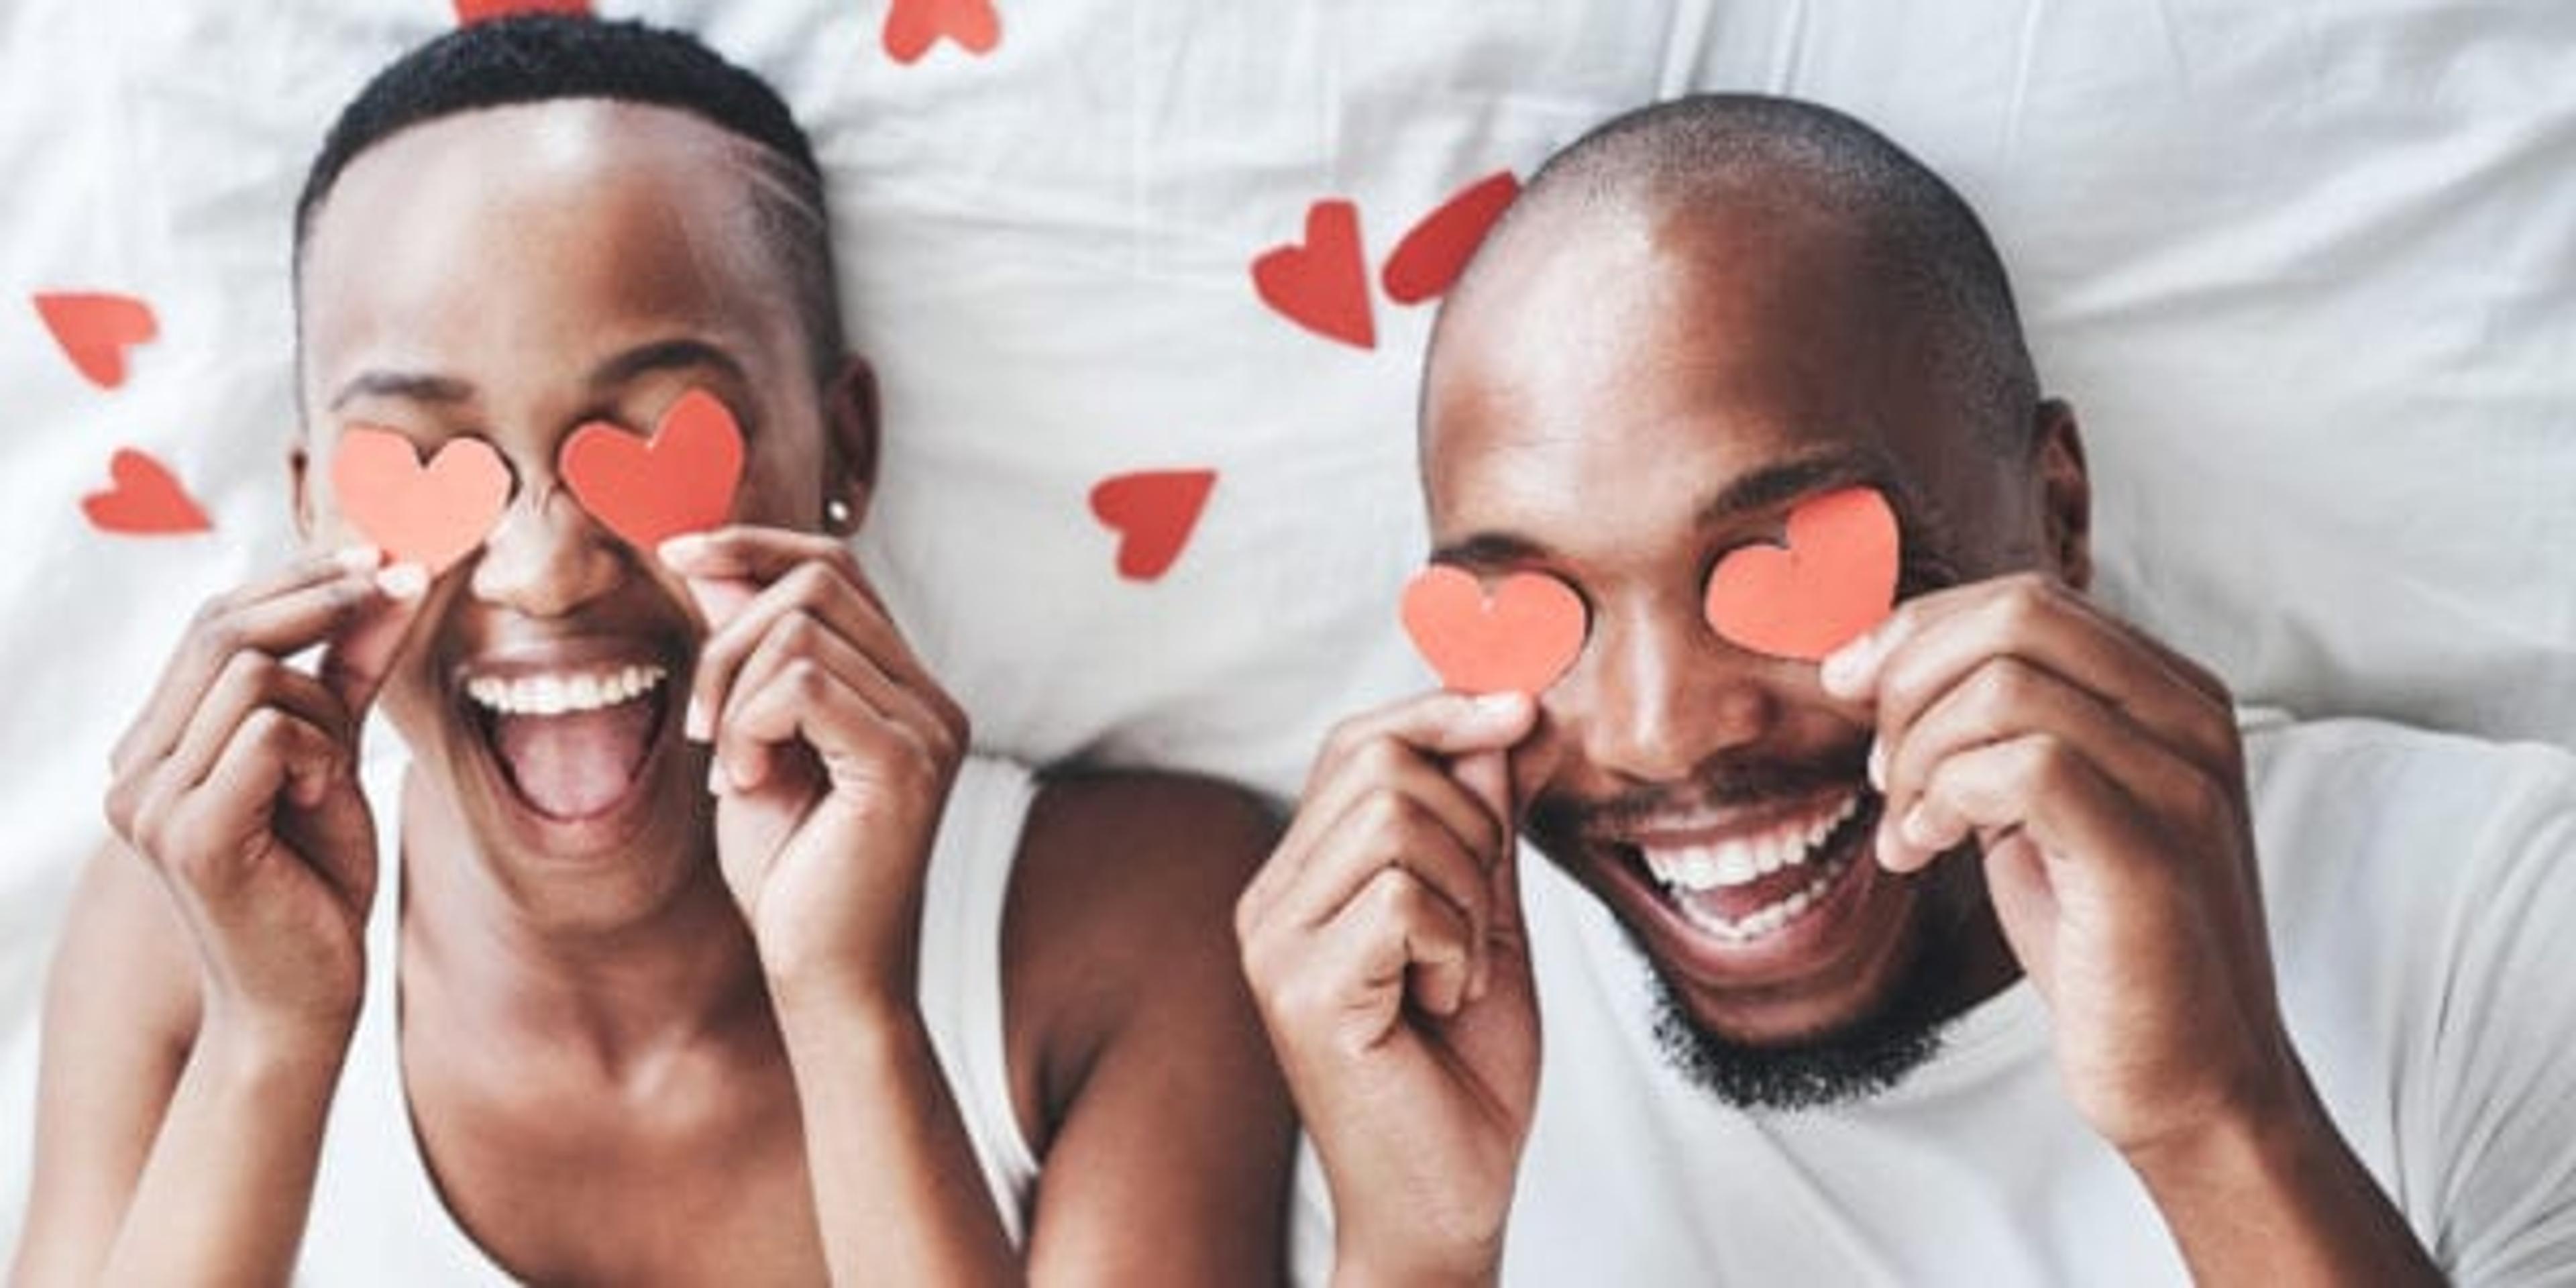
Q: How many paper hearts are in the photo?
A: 11